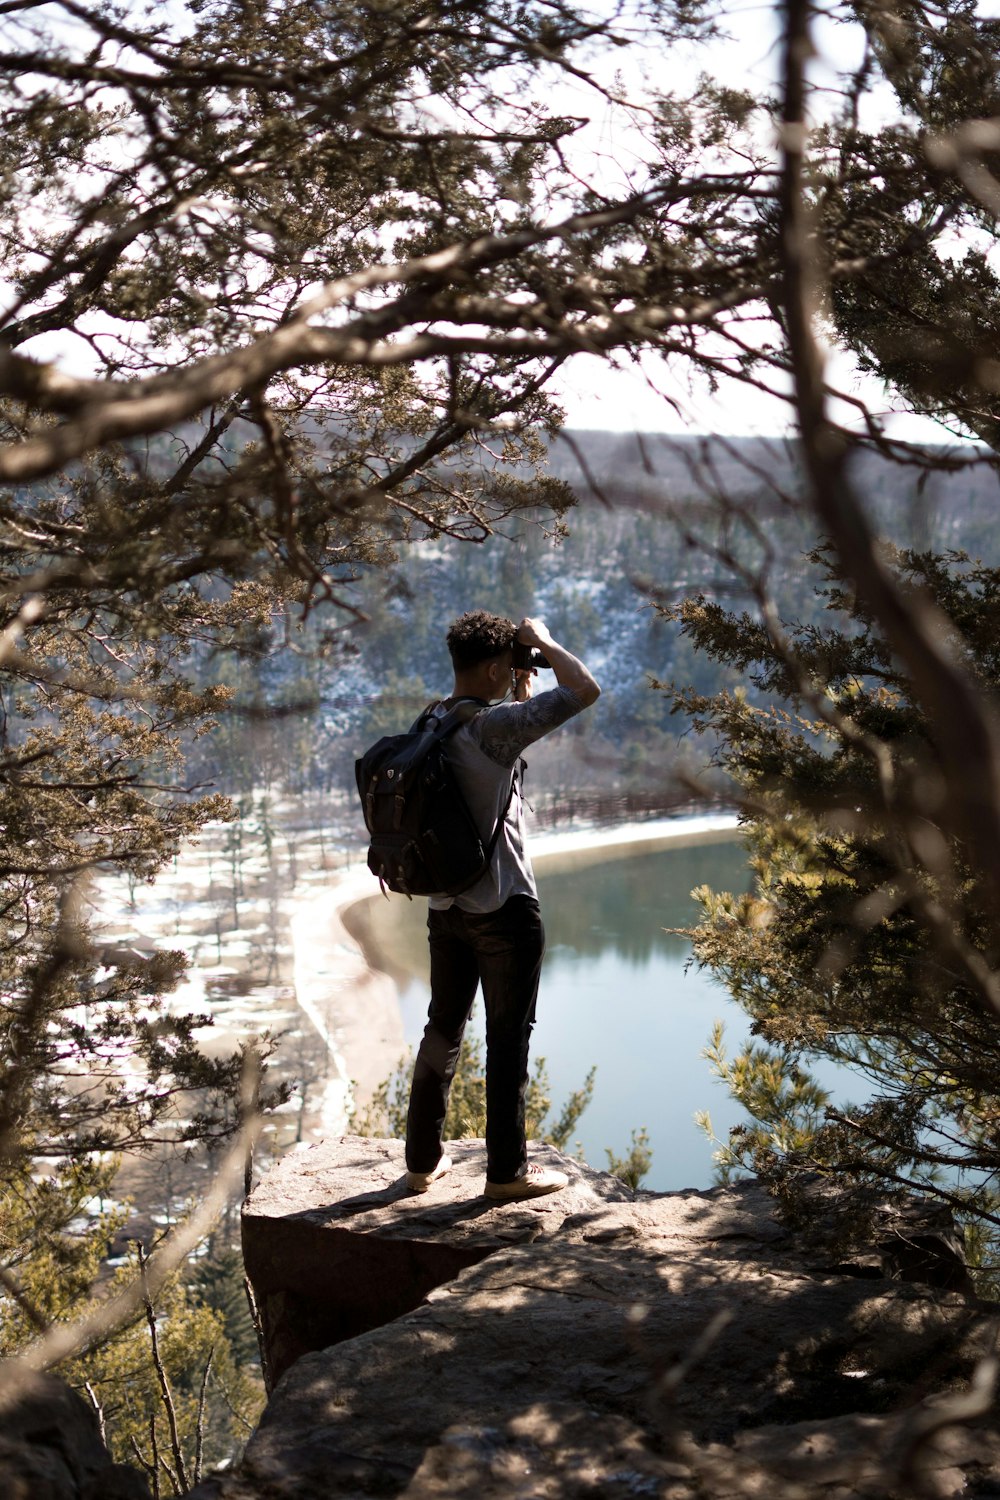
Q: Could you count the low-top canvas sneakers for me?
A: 2